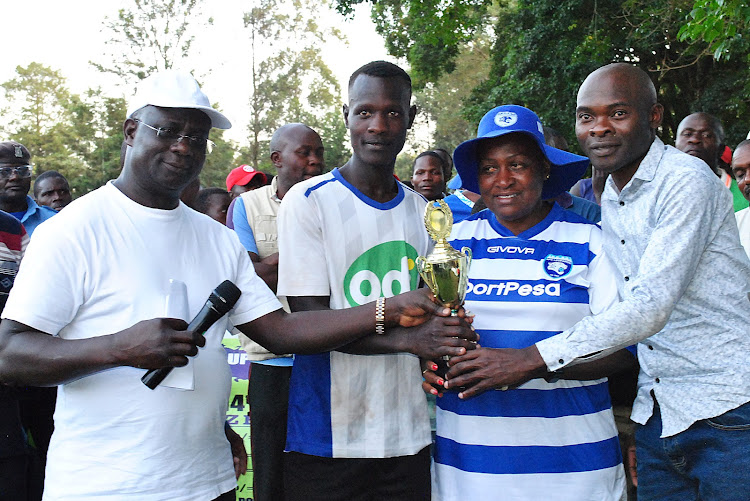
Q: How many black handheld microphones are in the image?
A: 1